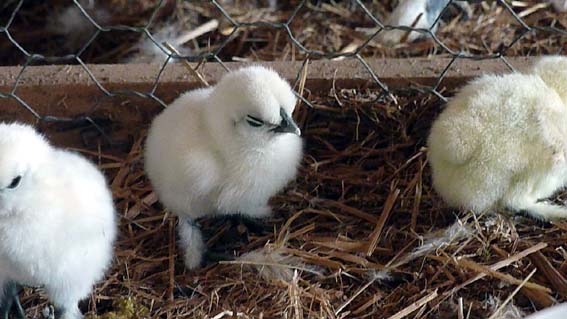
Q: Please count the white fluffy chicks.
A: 3